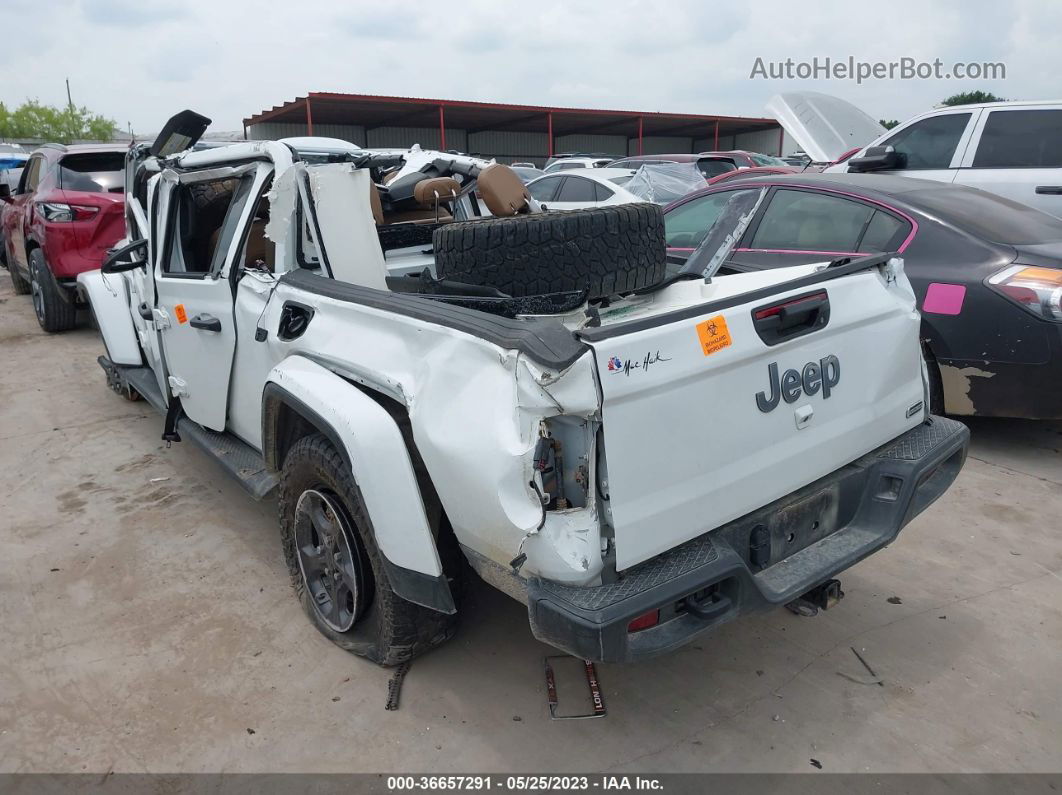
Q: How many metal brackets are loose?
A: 1